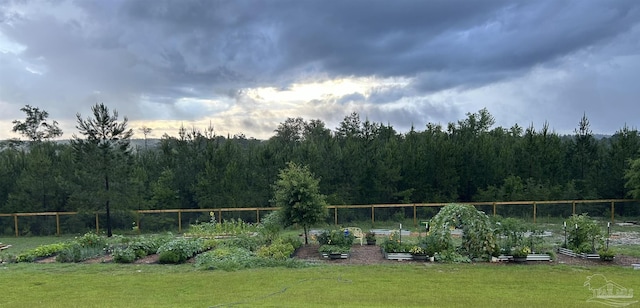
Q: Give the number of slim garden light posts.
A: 5